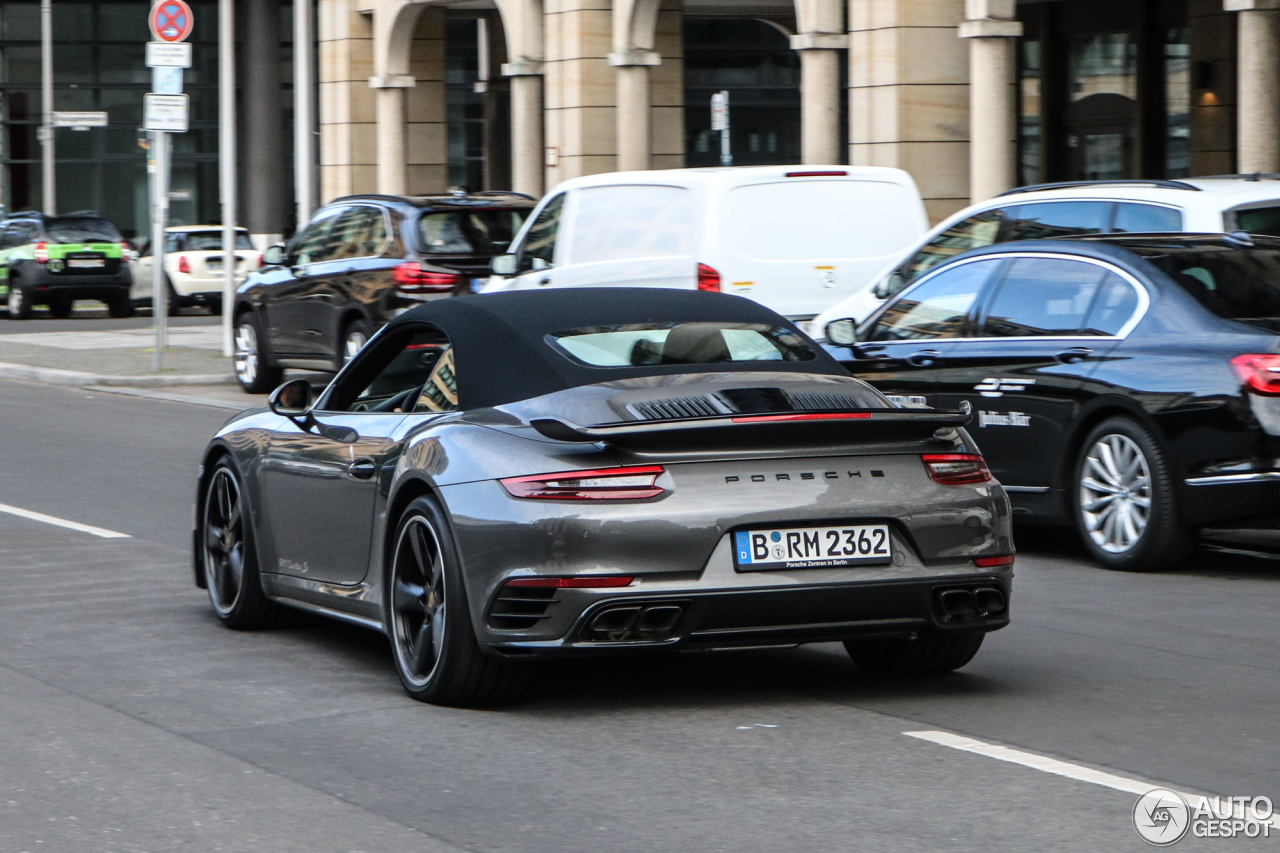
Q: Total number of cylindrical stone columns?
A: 6